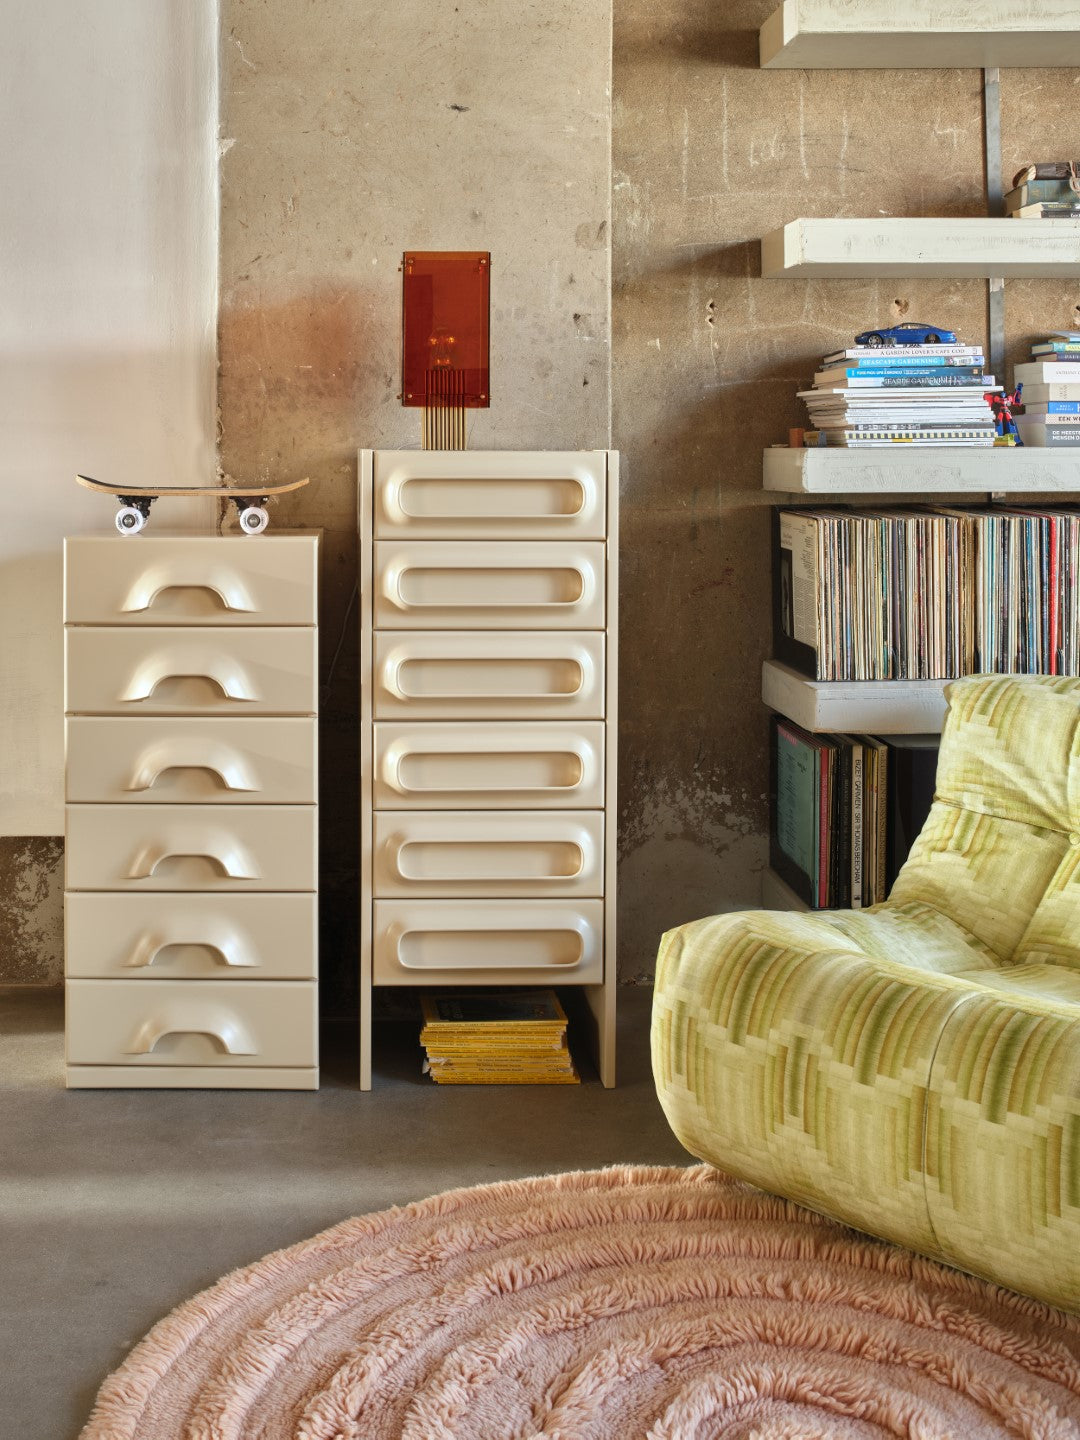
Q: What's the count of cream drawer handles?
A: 12